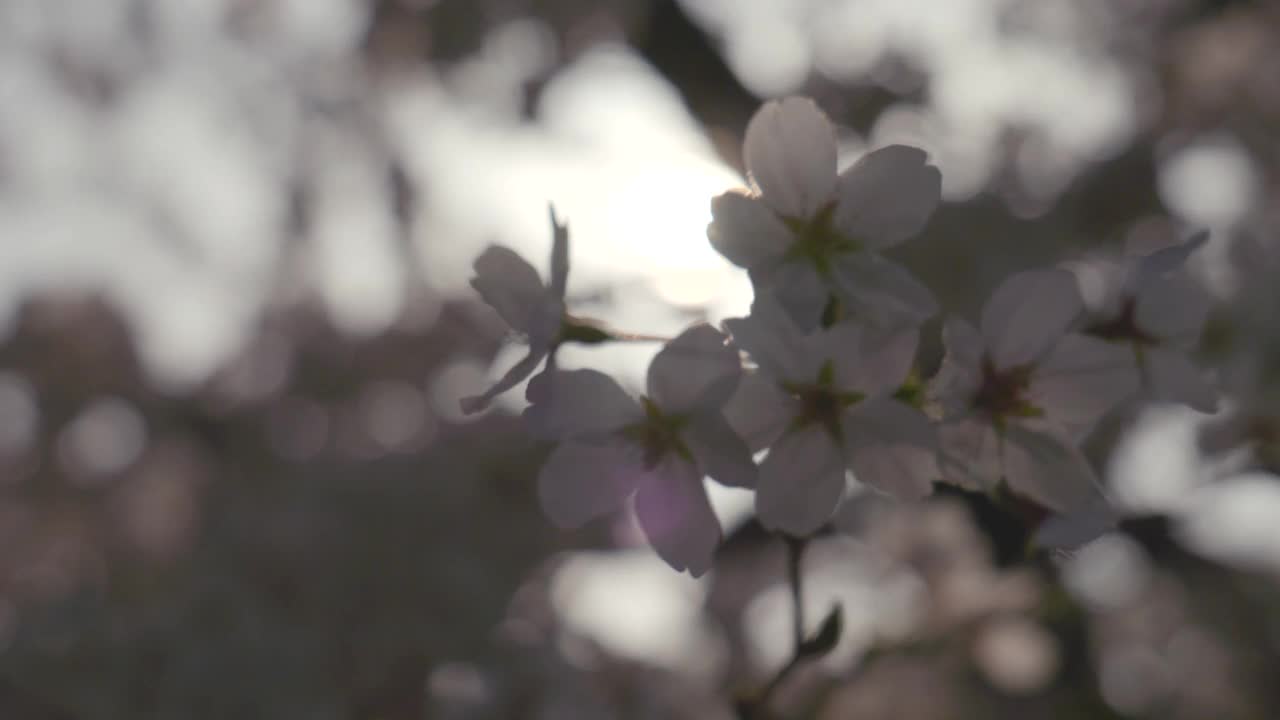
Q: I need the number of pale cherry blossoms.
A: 6